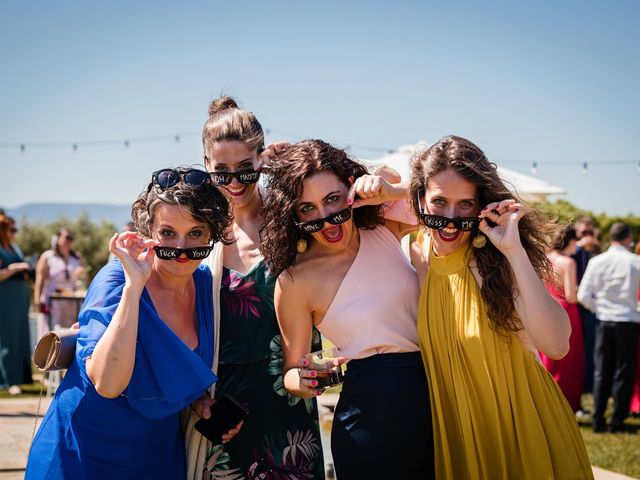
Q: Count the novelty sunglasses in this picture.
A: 4